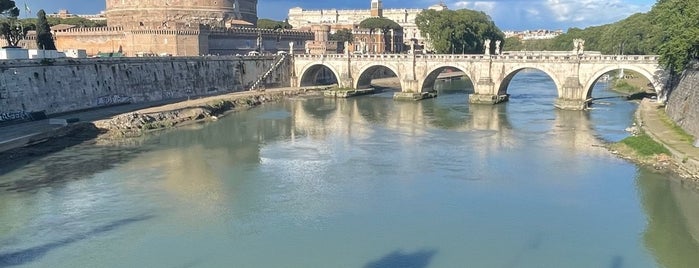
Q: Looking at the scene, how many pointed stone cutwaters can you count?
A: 4